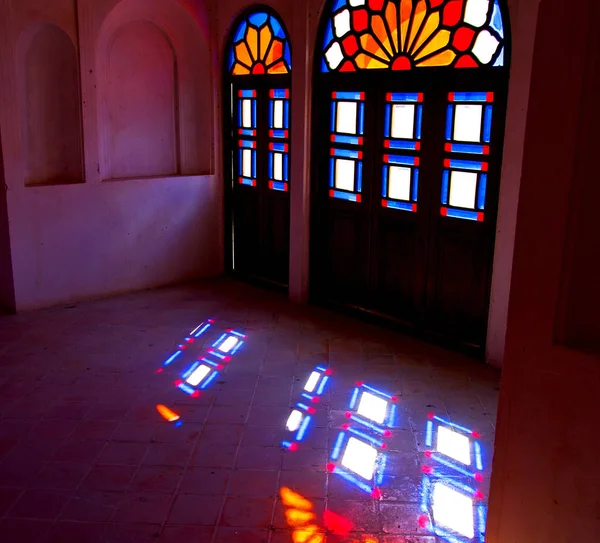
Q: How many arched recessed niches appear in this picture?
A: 2